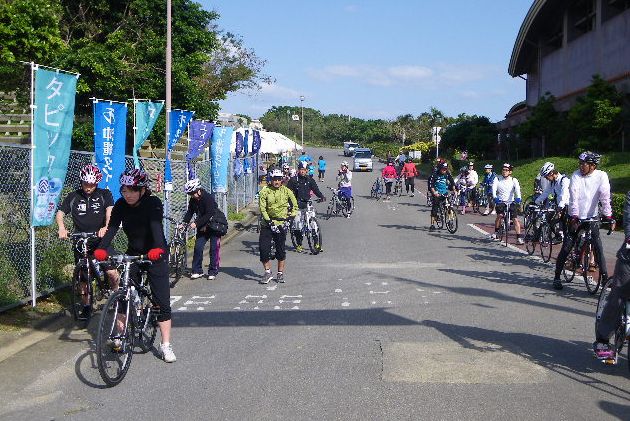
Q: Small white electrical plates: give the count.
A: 0